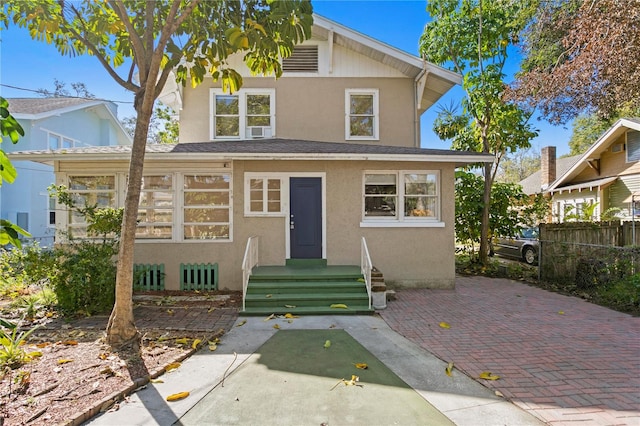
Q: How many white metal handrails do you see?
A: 2